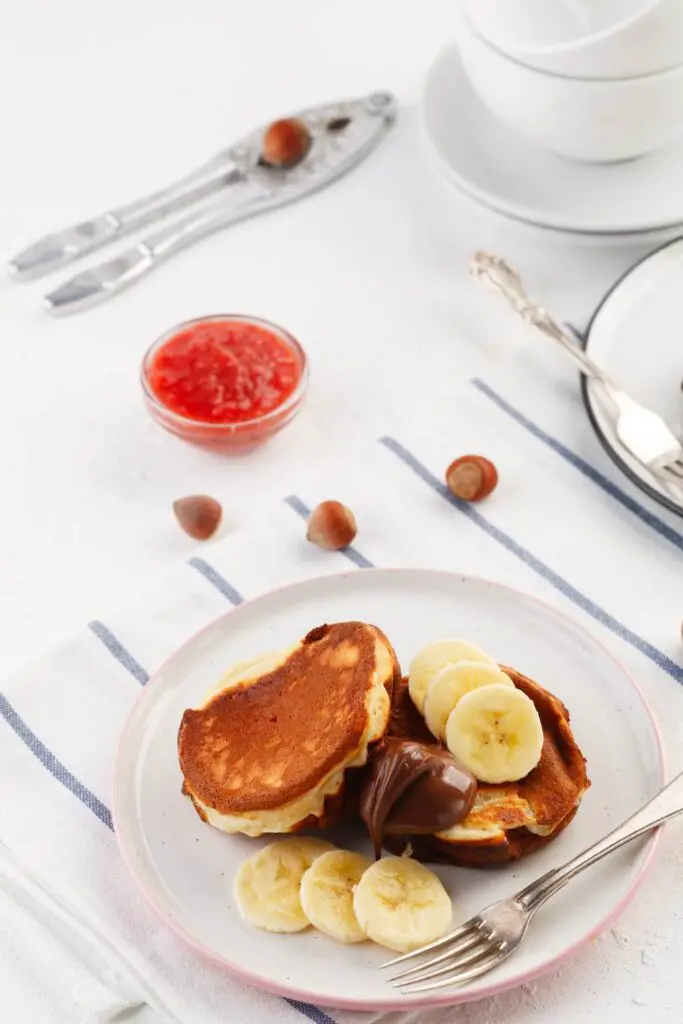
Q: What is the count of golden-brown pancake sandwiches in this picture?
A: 2